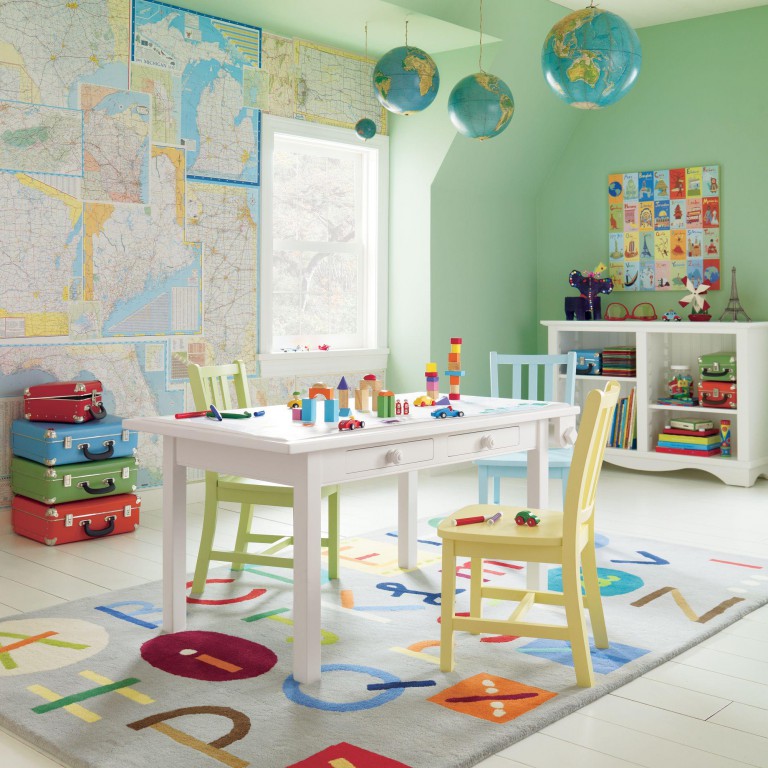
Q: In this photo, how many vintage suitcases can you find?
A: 7